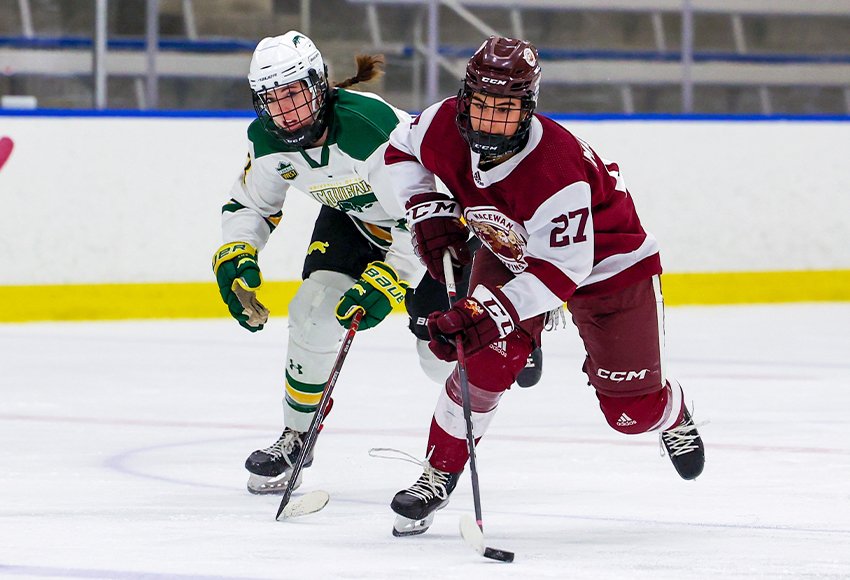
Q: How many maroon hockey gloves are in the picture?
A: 2